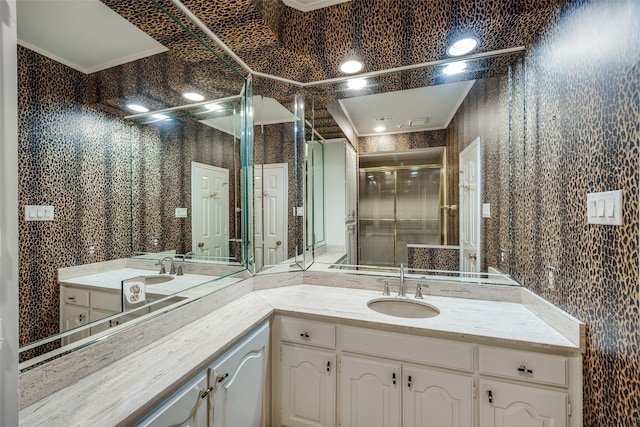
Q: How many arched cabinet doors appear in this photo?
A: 6